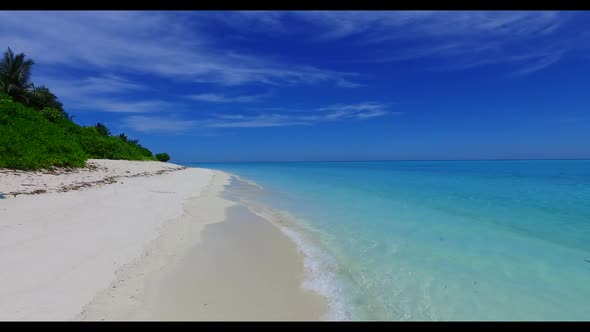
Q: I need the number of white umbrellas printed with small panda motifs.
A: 0